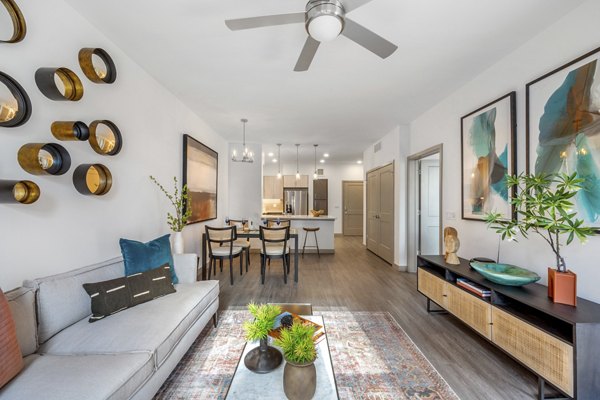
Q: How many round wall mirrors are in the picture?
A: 9